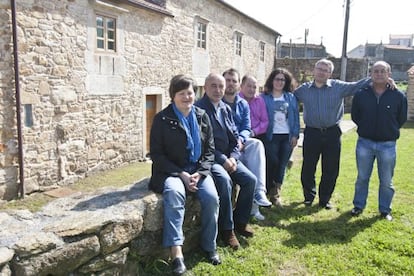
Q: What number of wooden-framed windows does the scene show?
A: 4